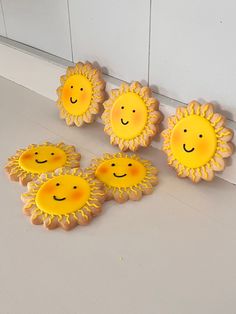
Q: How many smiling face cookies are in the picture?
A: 6